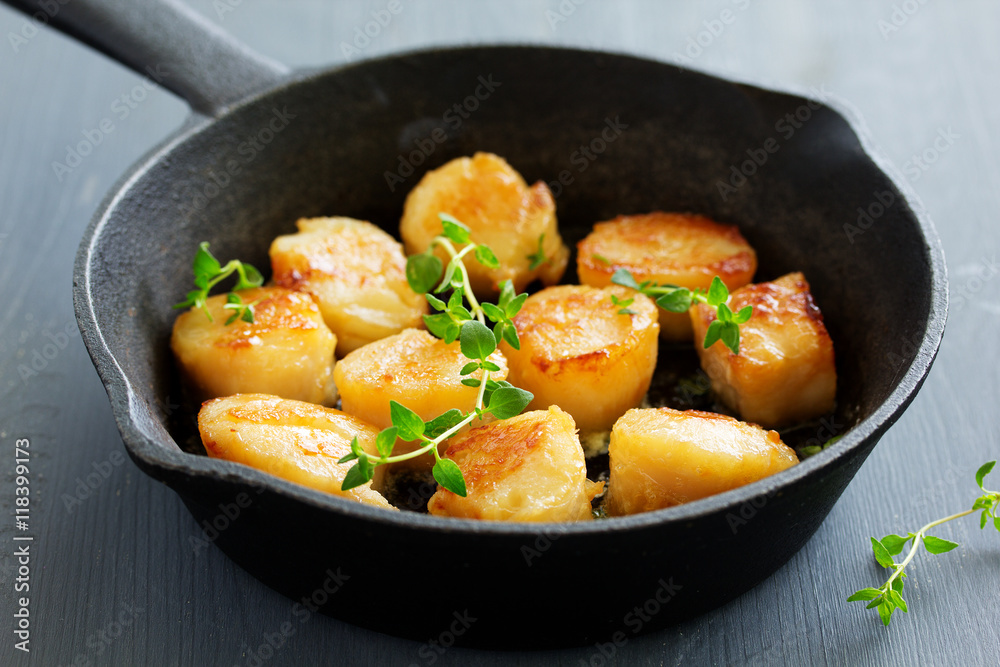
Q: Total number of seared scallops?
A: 10